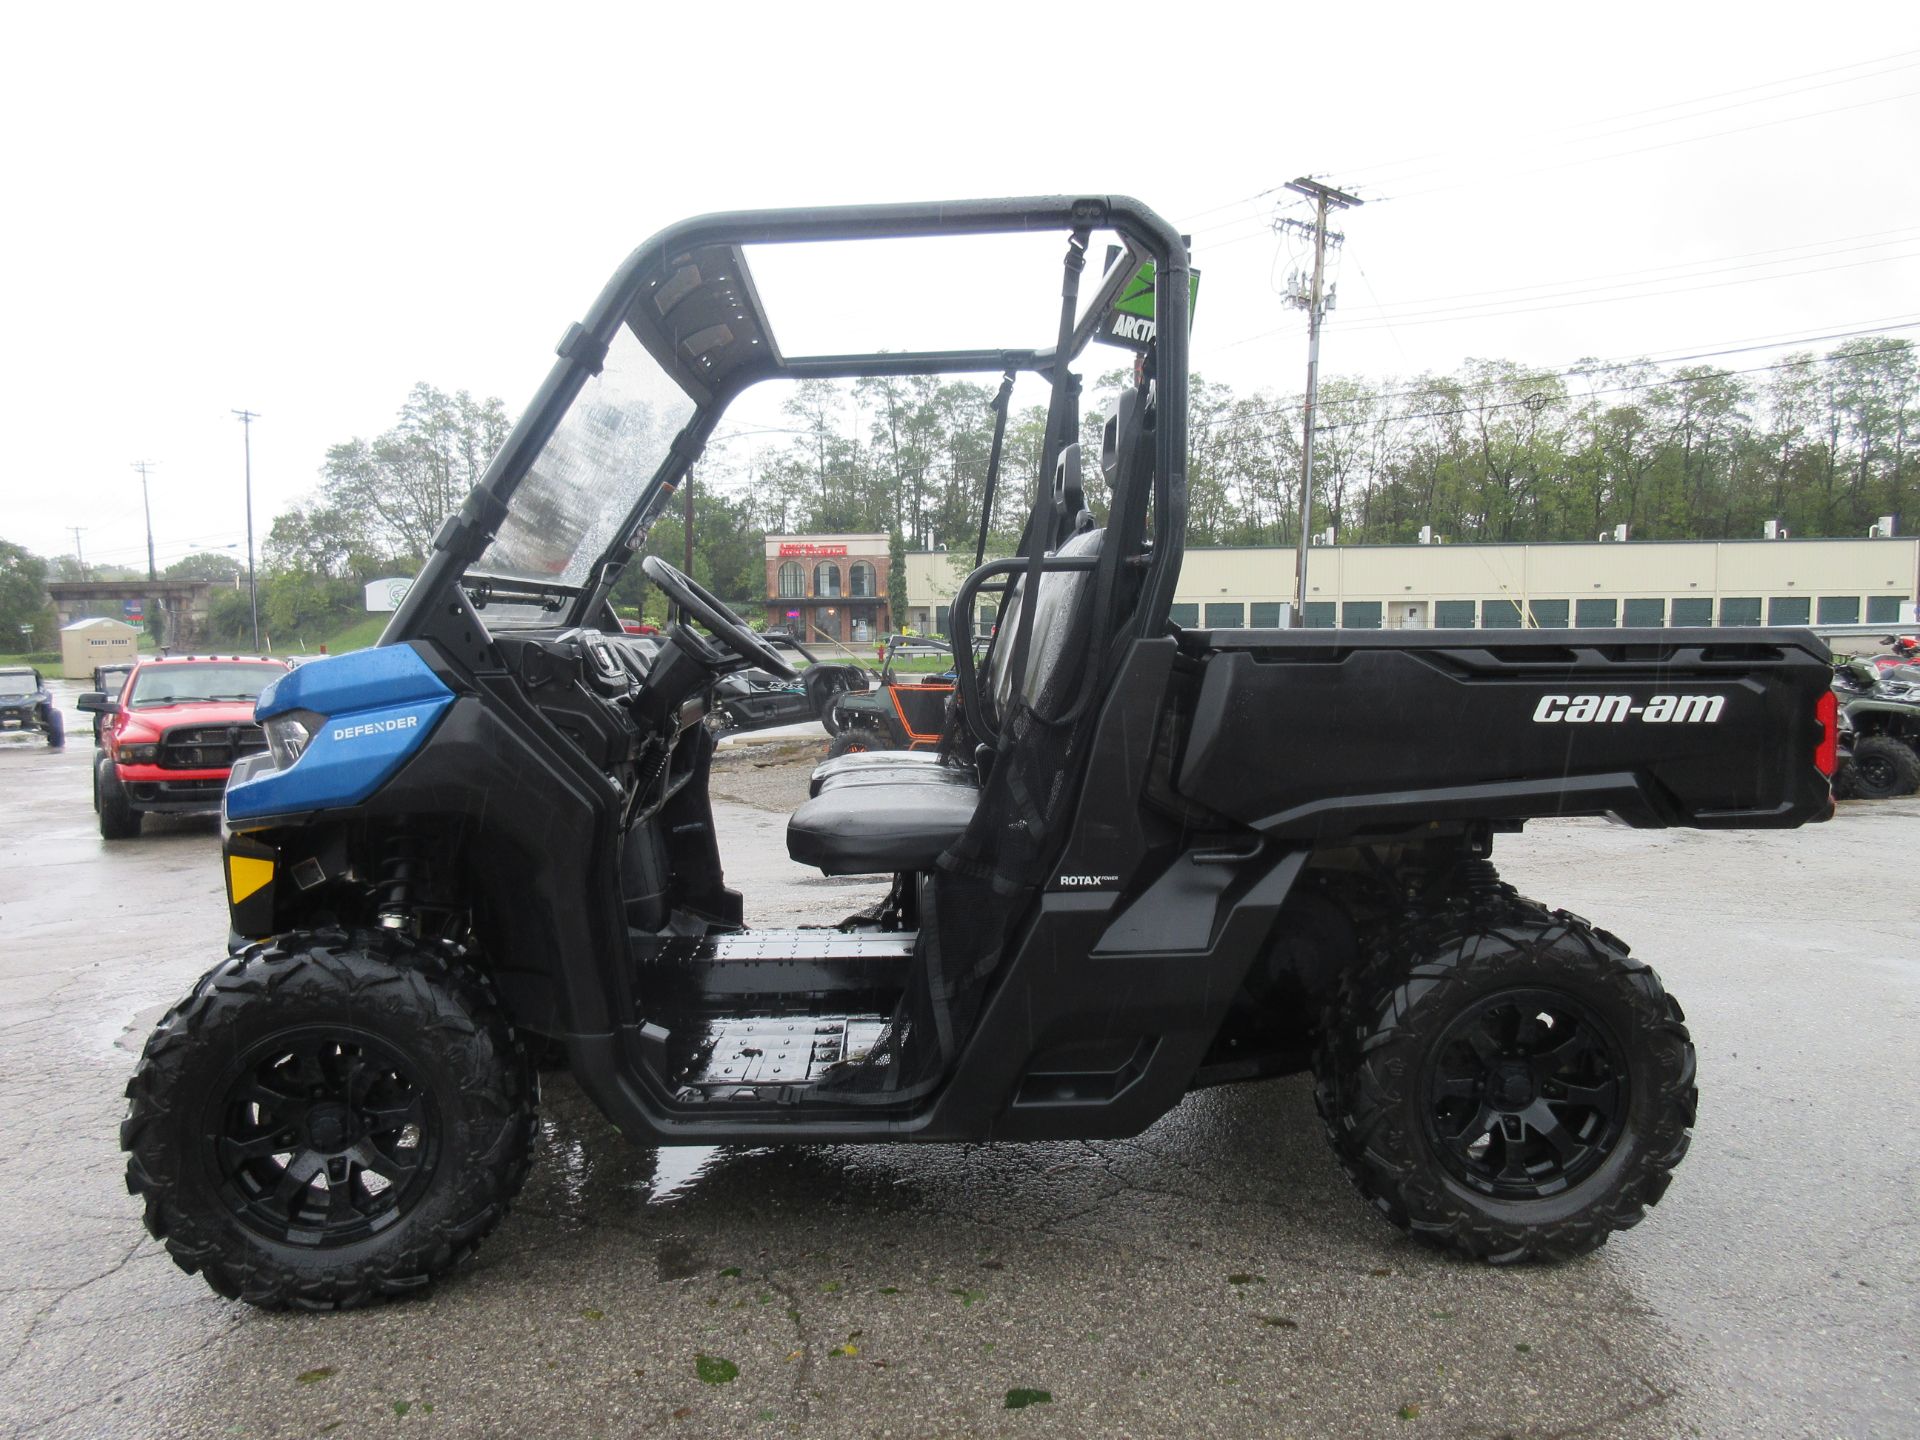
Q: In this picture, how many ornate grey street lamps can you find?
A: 0